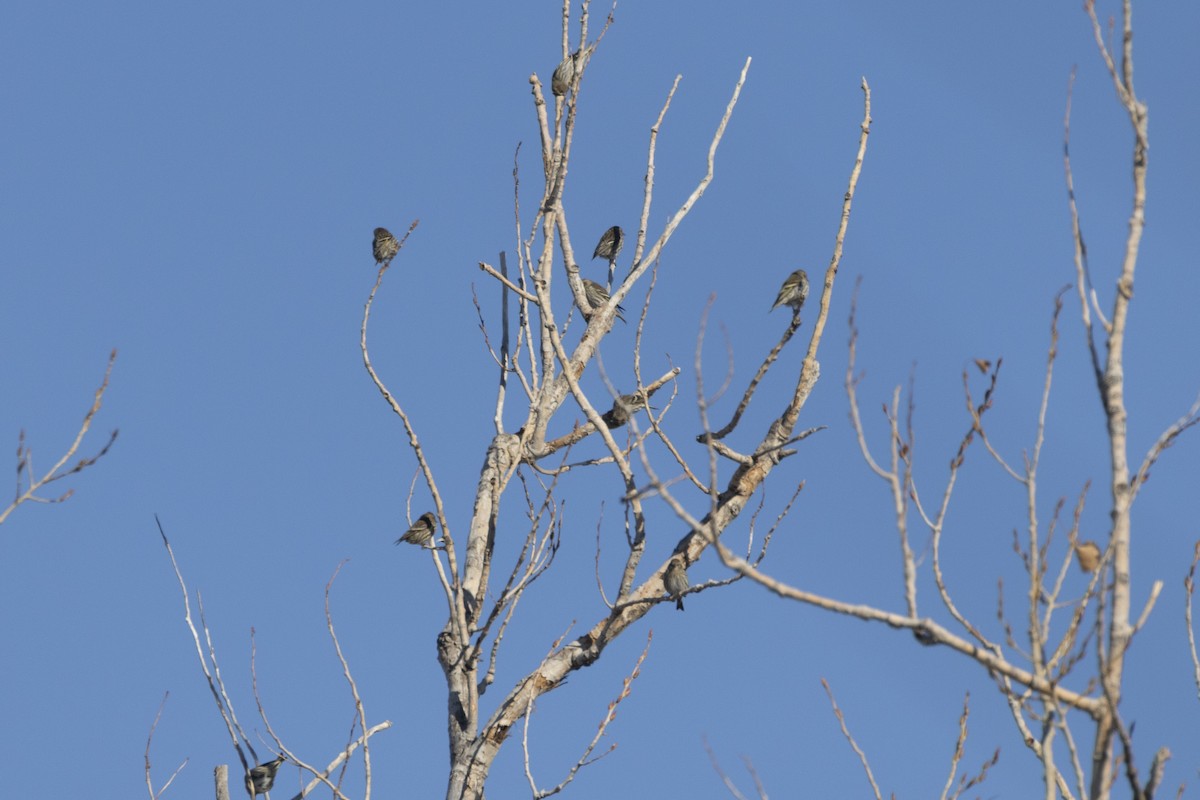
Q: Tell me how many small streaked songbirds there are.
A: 9